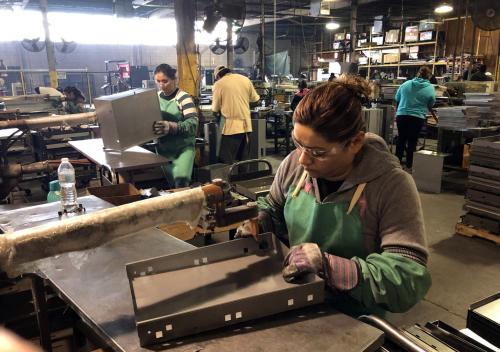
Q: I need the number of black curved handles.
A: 1